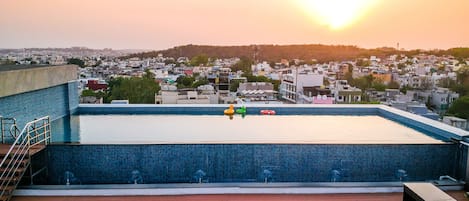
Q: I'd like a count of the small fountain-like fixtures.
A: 6